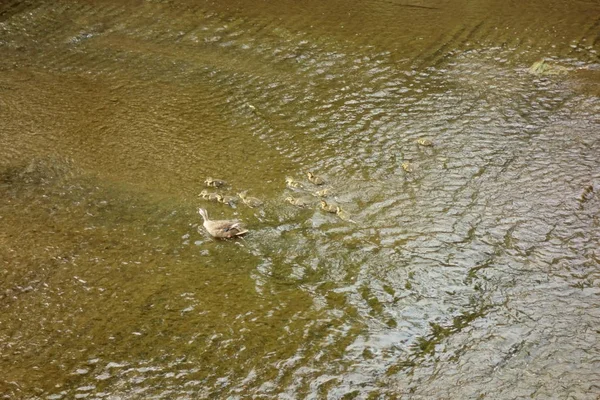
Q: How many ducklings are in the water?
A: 12